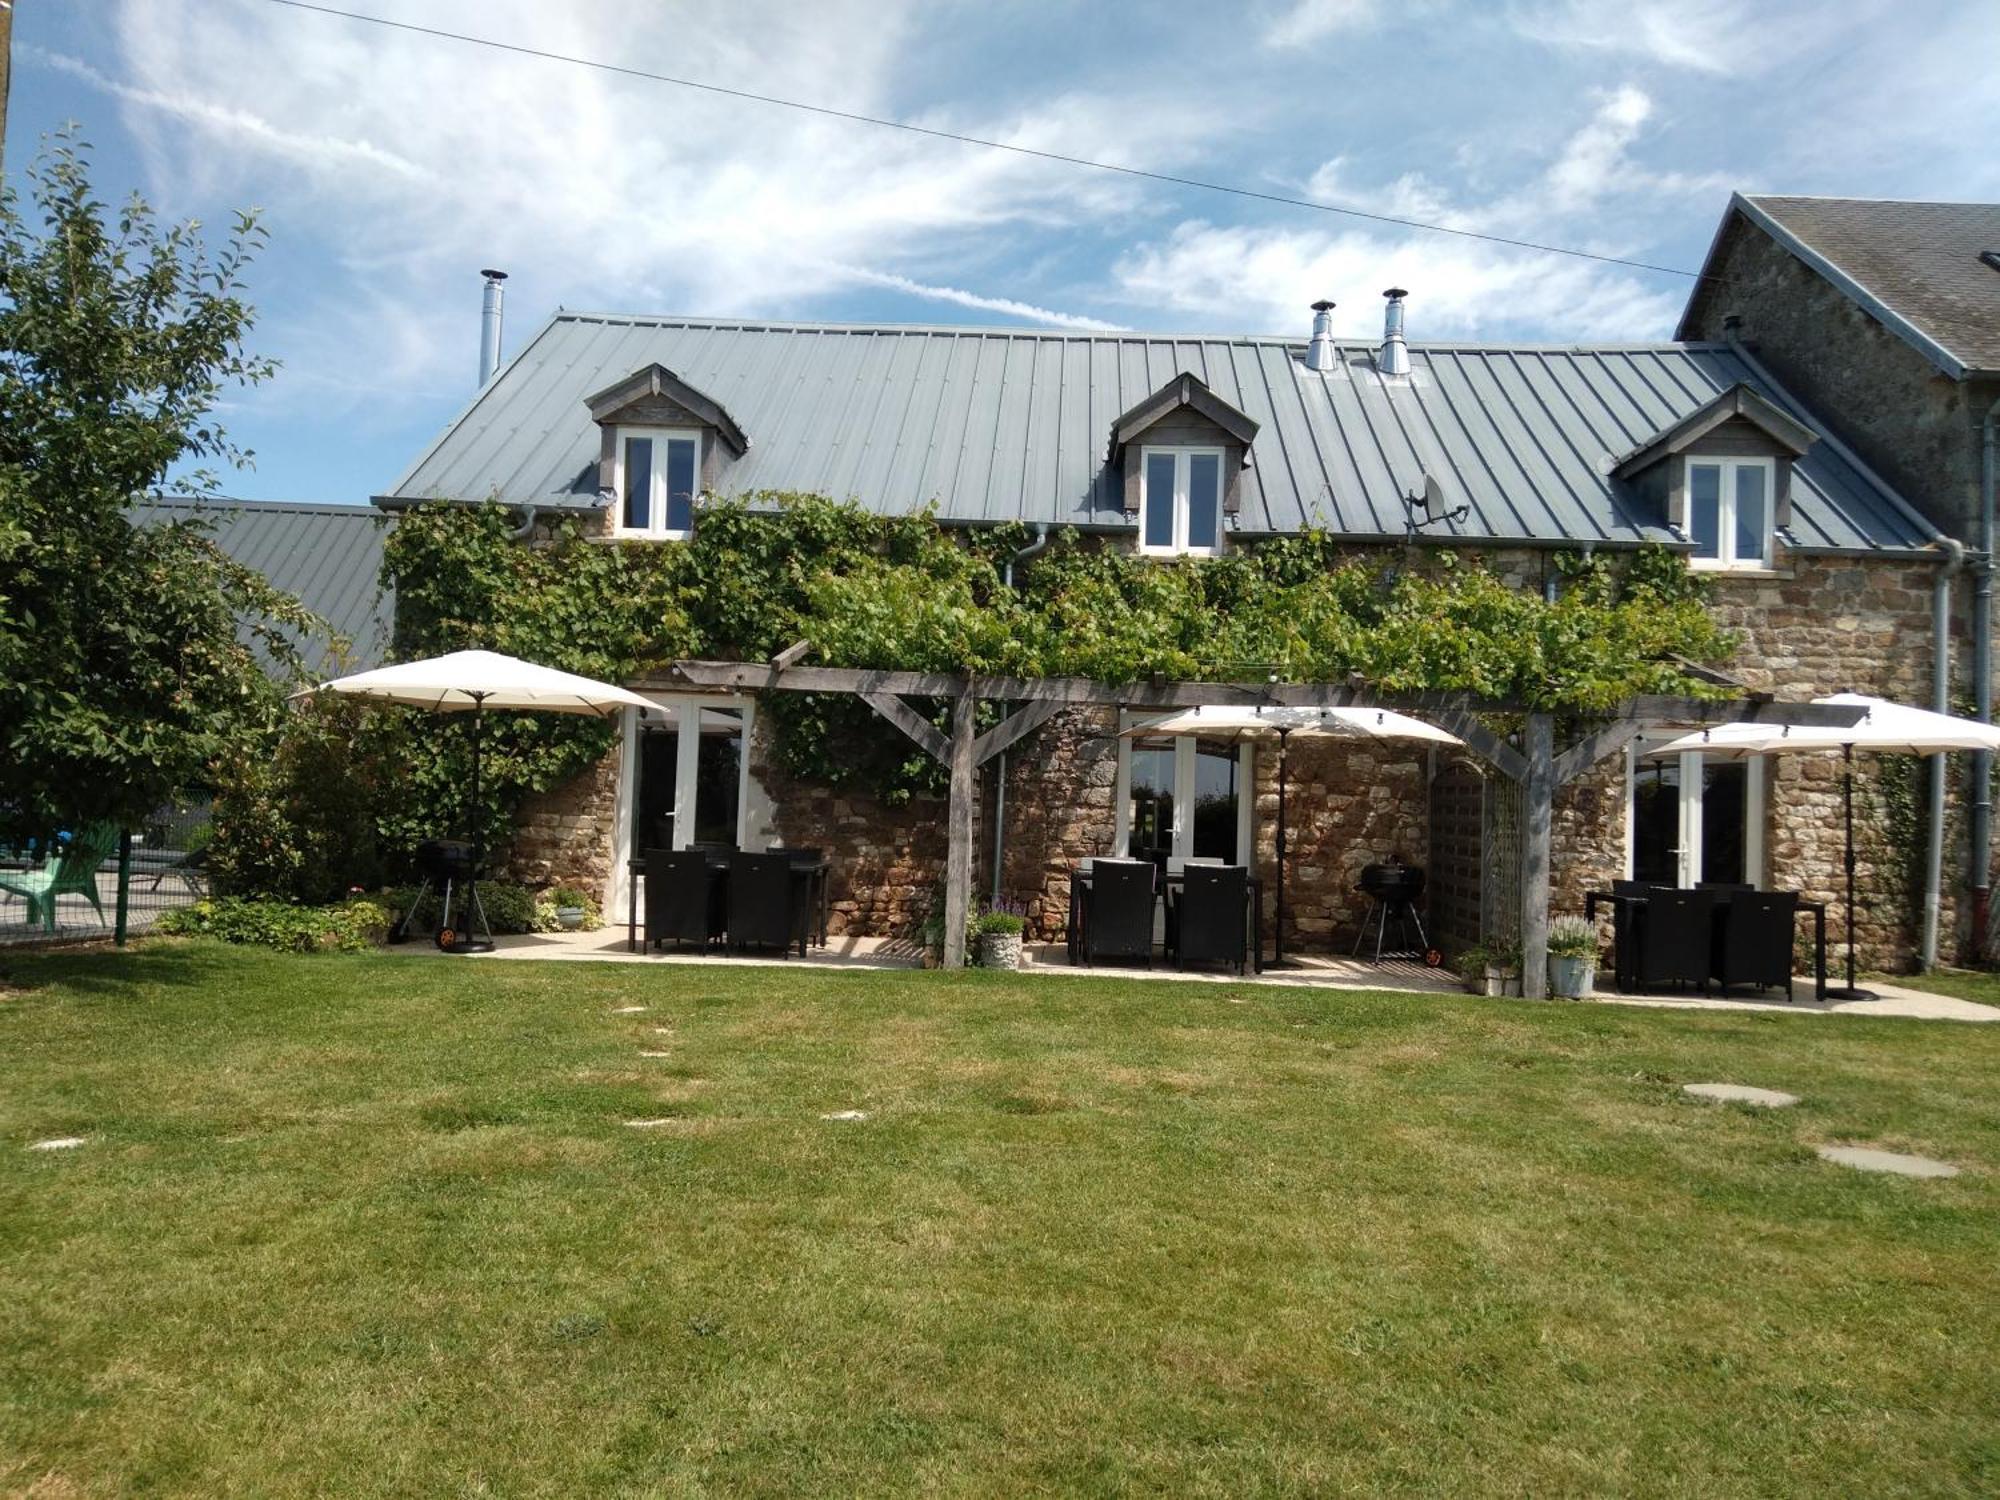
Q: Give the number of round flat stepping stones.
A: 2